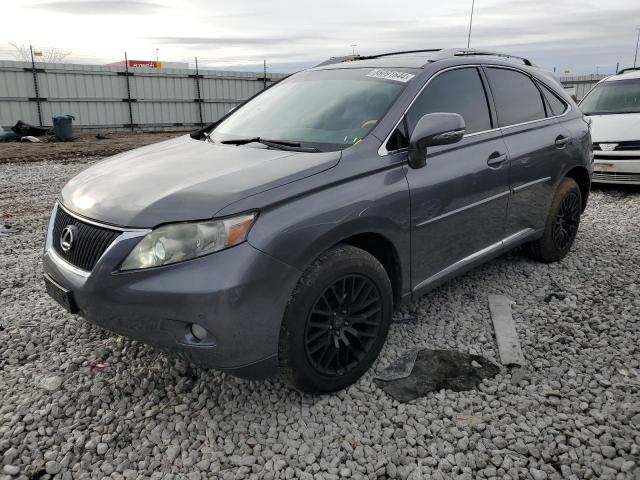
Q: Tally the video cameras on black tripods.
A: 0